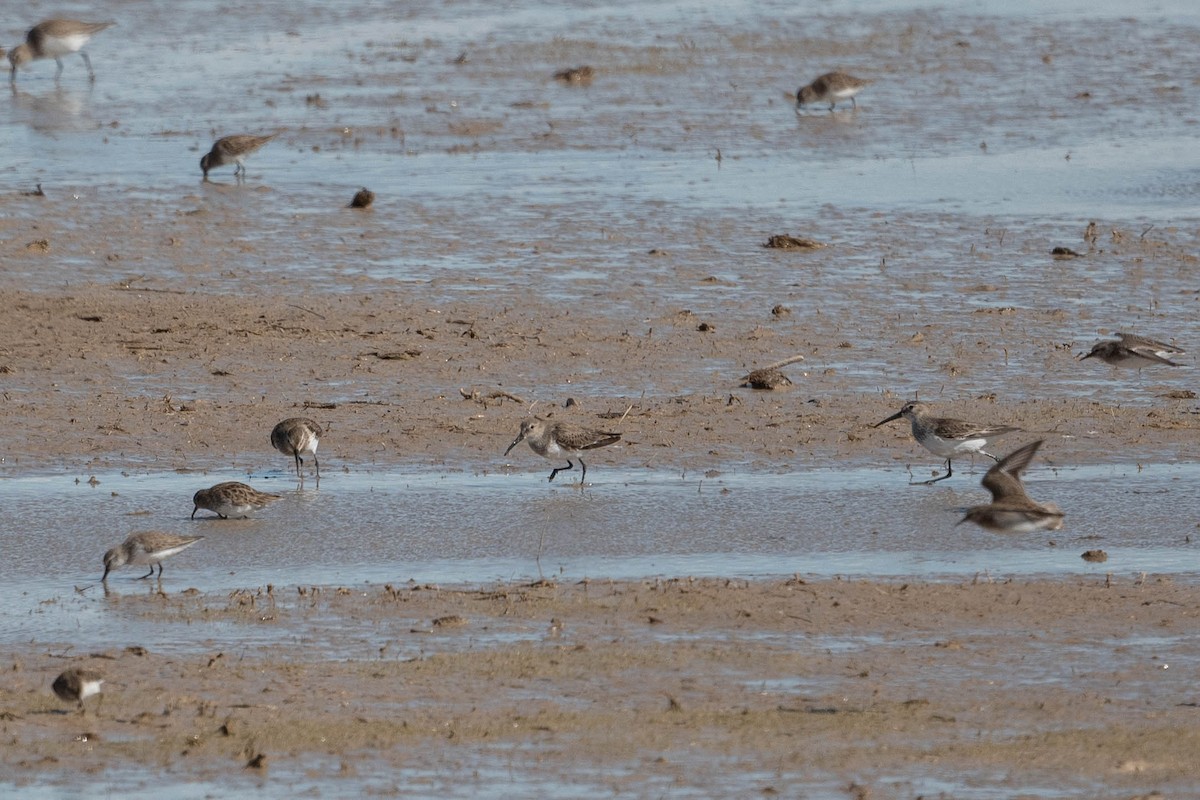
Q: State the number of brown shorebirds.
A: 11